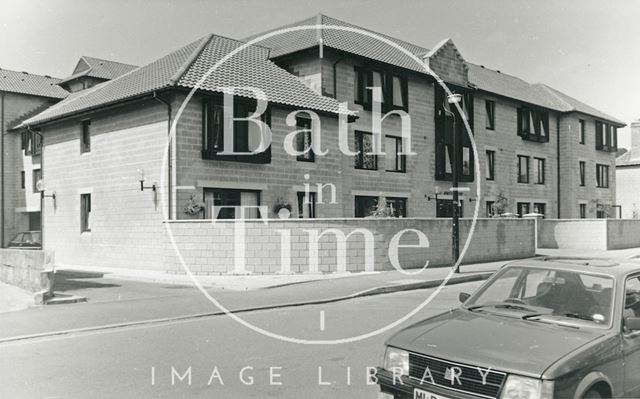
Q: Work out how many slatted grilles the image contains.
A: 1